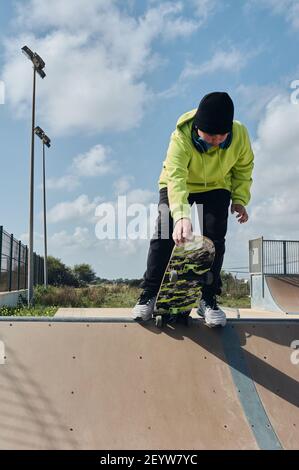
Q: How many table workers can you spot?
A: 0